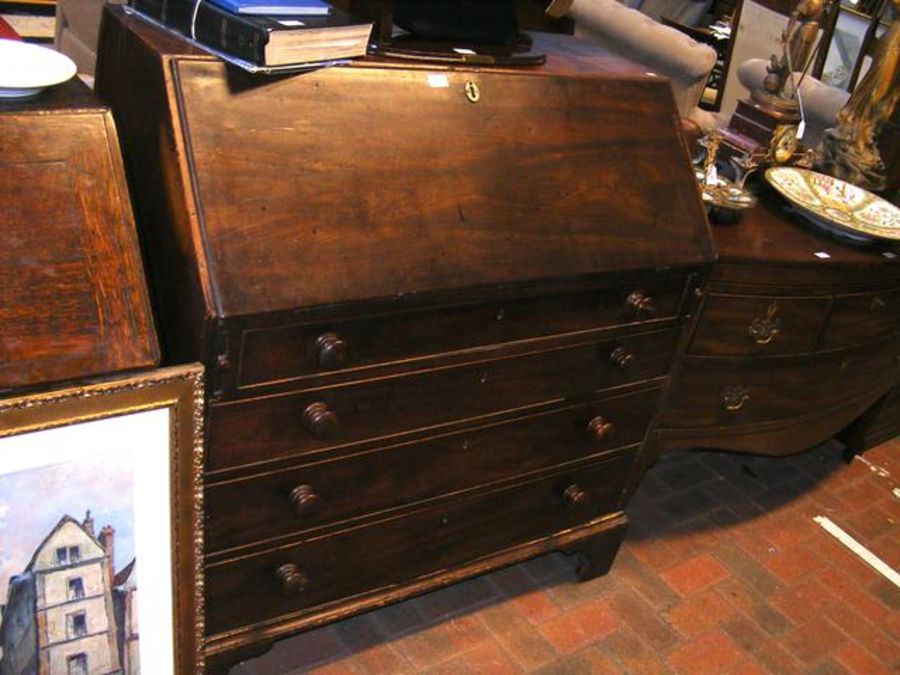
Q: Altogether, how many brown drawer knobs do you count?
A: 8